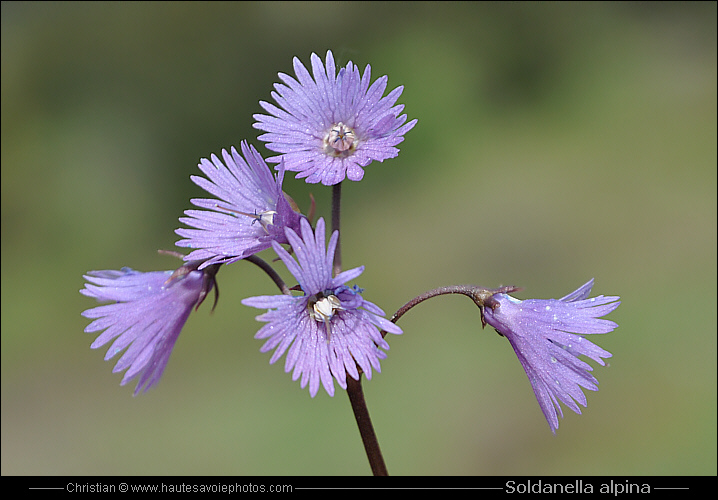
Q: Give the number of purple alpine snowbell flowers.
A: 5